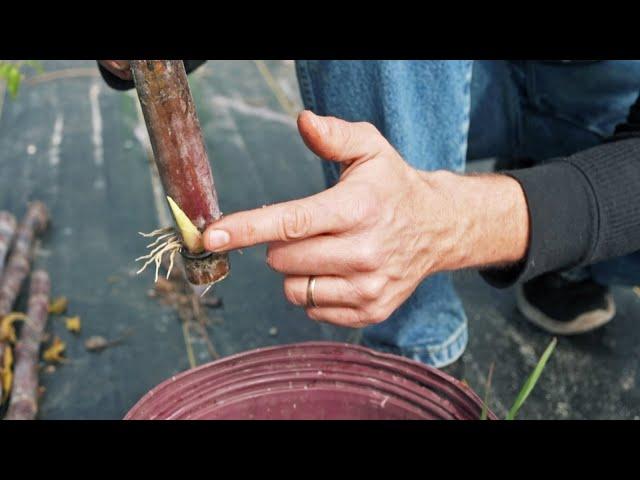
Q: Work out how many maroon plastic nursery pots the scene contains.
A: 1